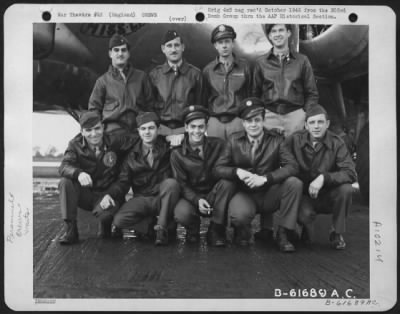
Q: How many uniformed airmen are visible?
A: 9